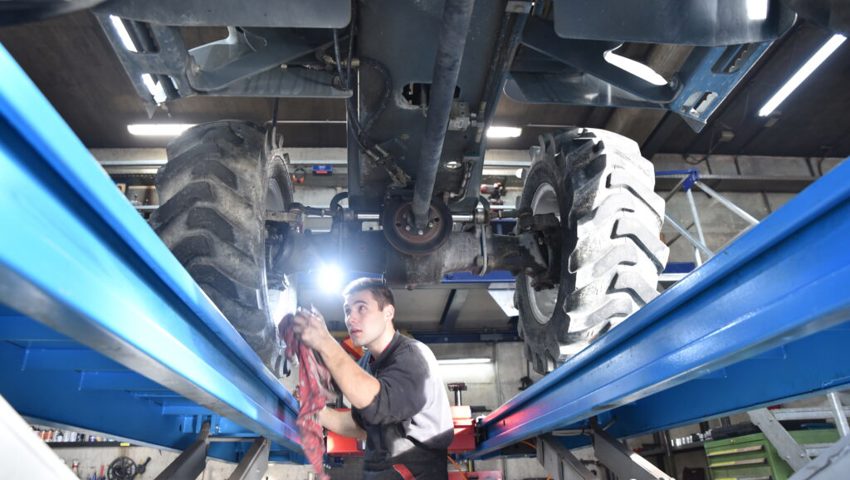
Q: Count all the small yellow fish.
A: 0